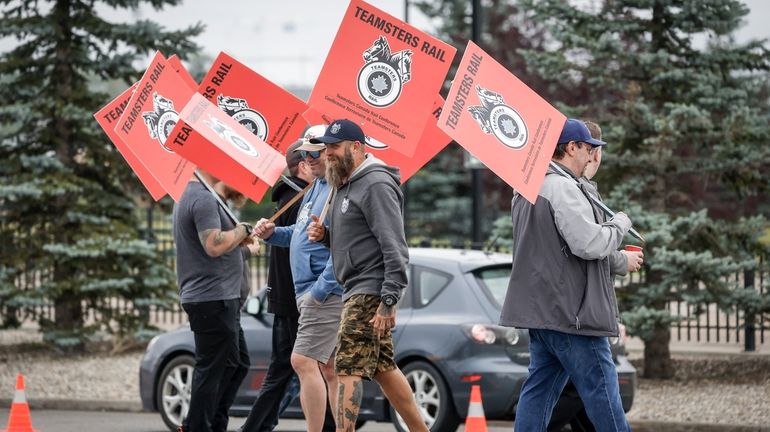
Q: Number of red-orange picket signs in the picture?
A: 7